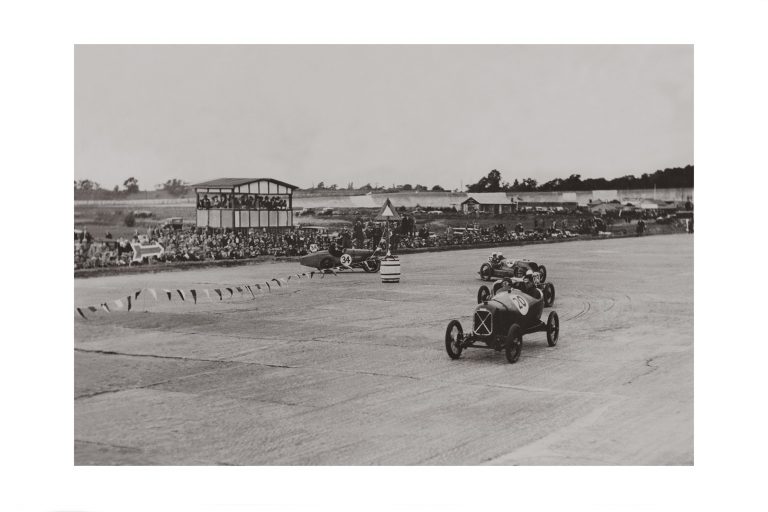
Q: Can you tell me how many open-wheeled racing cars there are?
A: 4